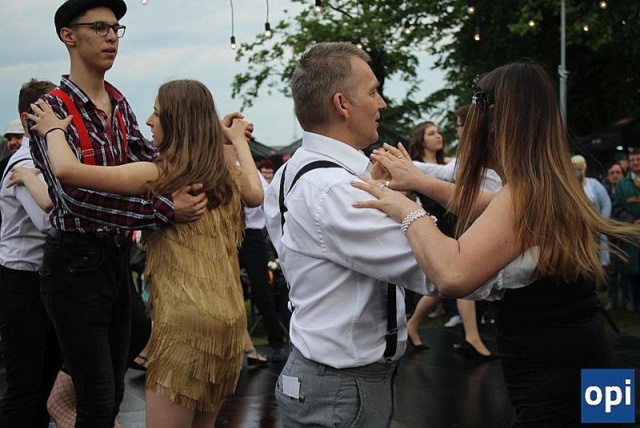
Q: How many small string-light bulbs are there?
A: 11